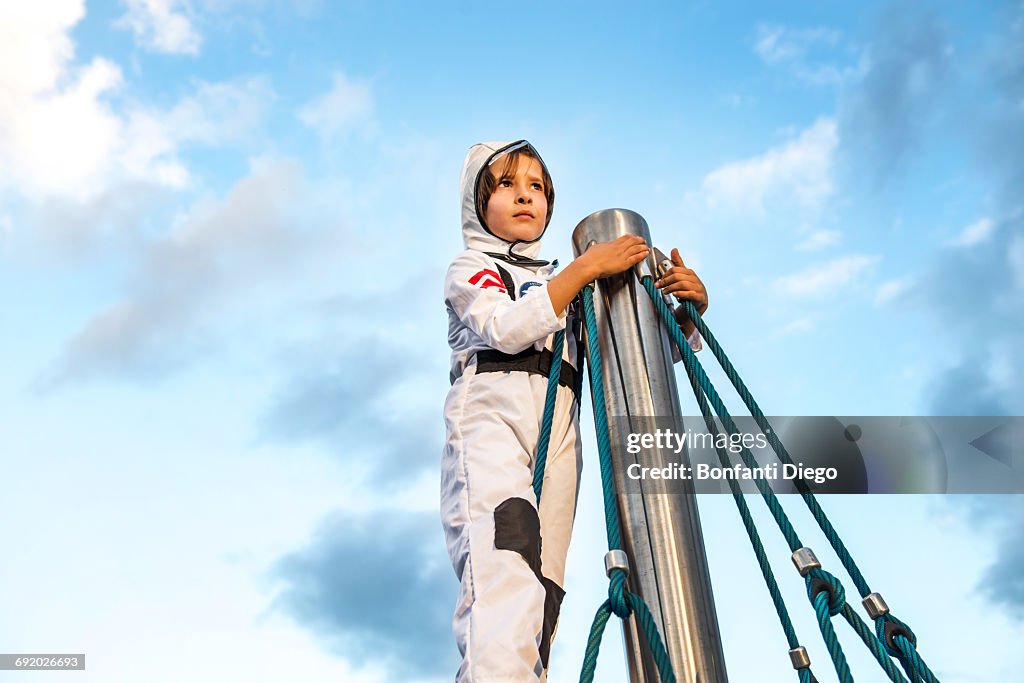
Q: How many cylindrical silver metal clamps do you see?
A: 4